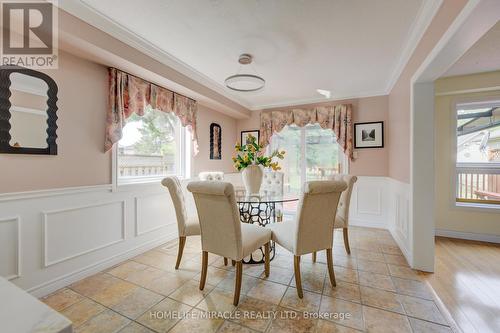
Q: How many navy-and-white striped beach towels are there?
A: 0